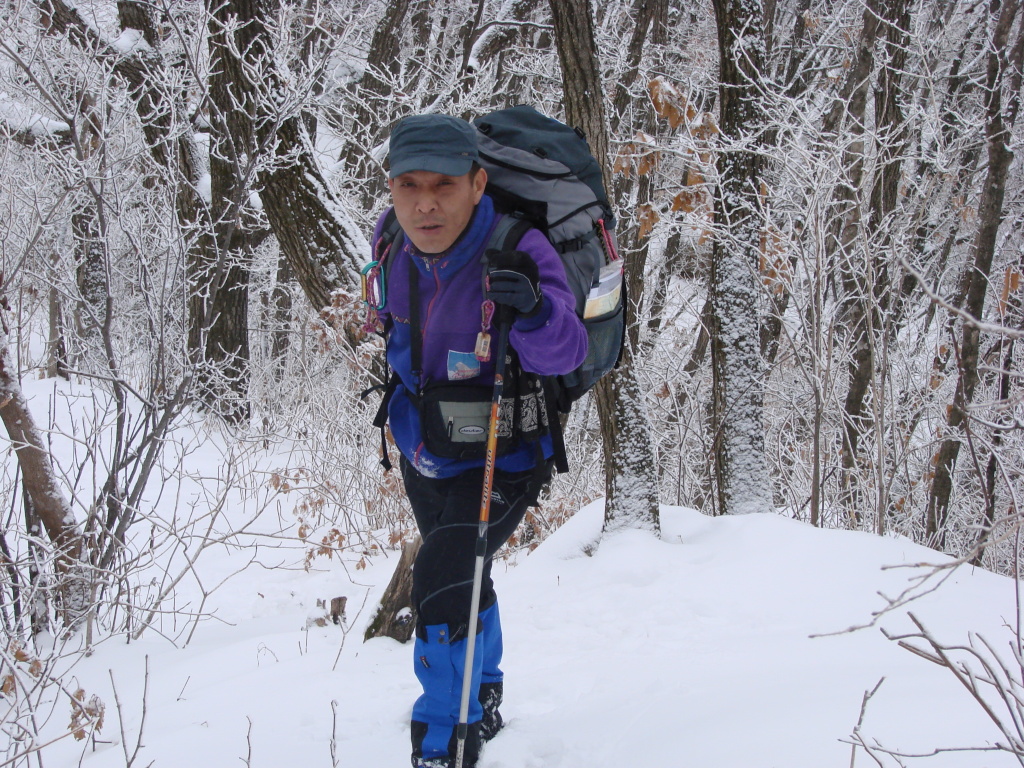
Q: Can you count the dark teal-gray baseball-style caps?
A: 1